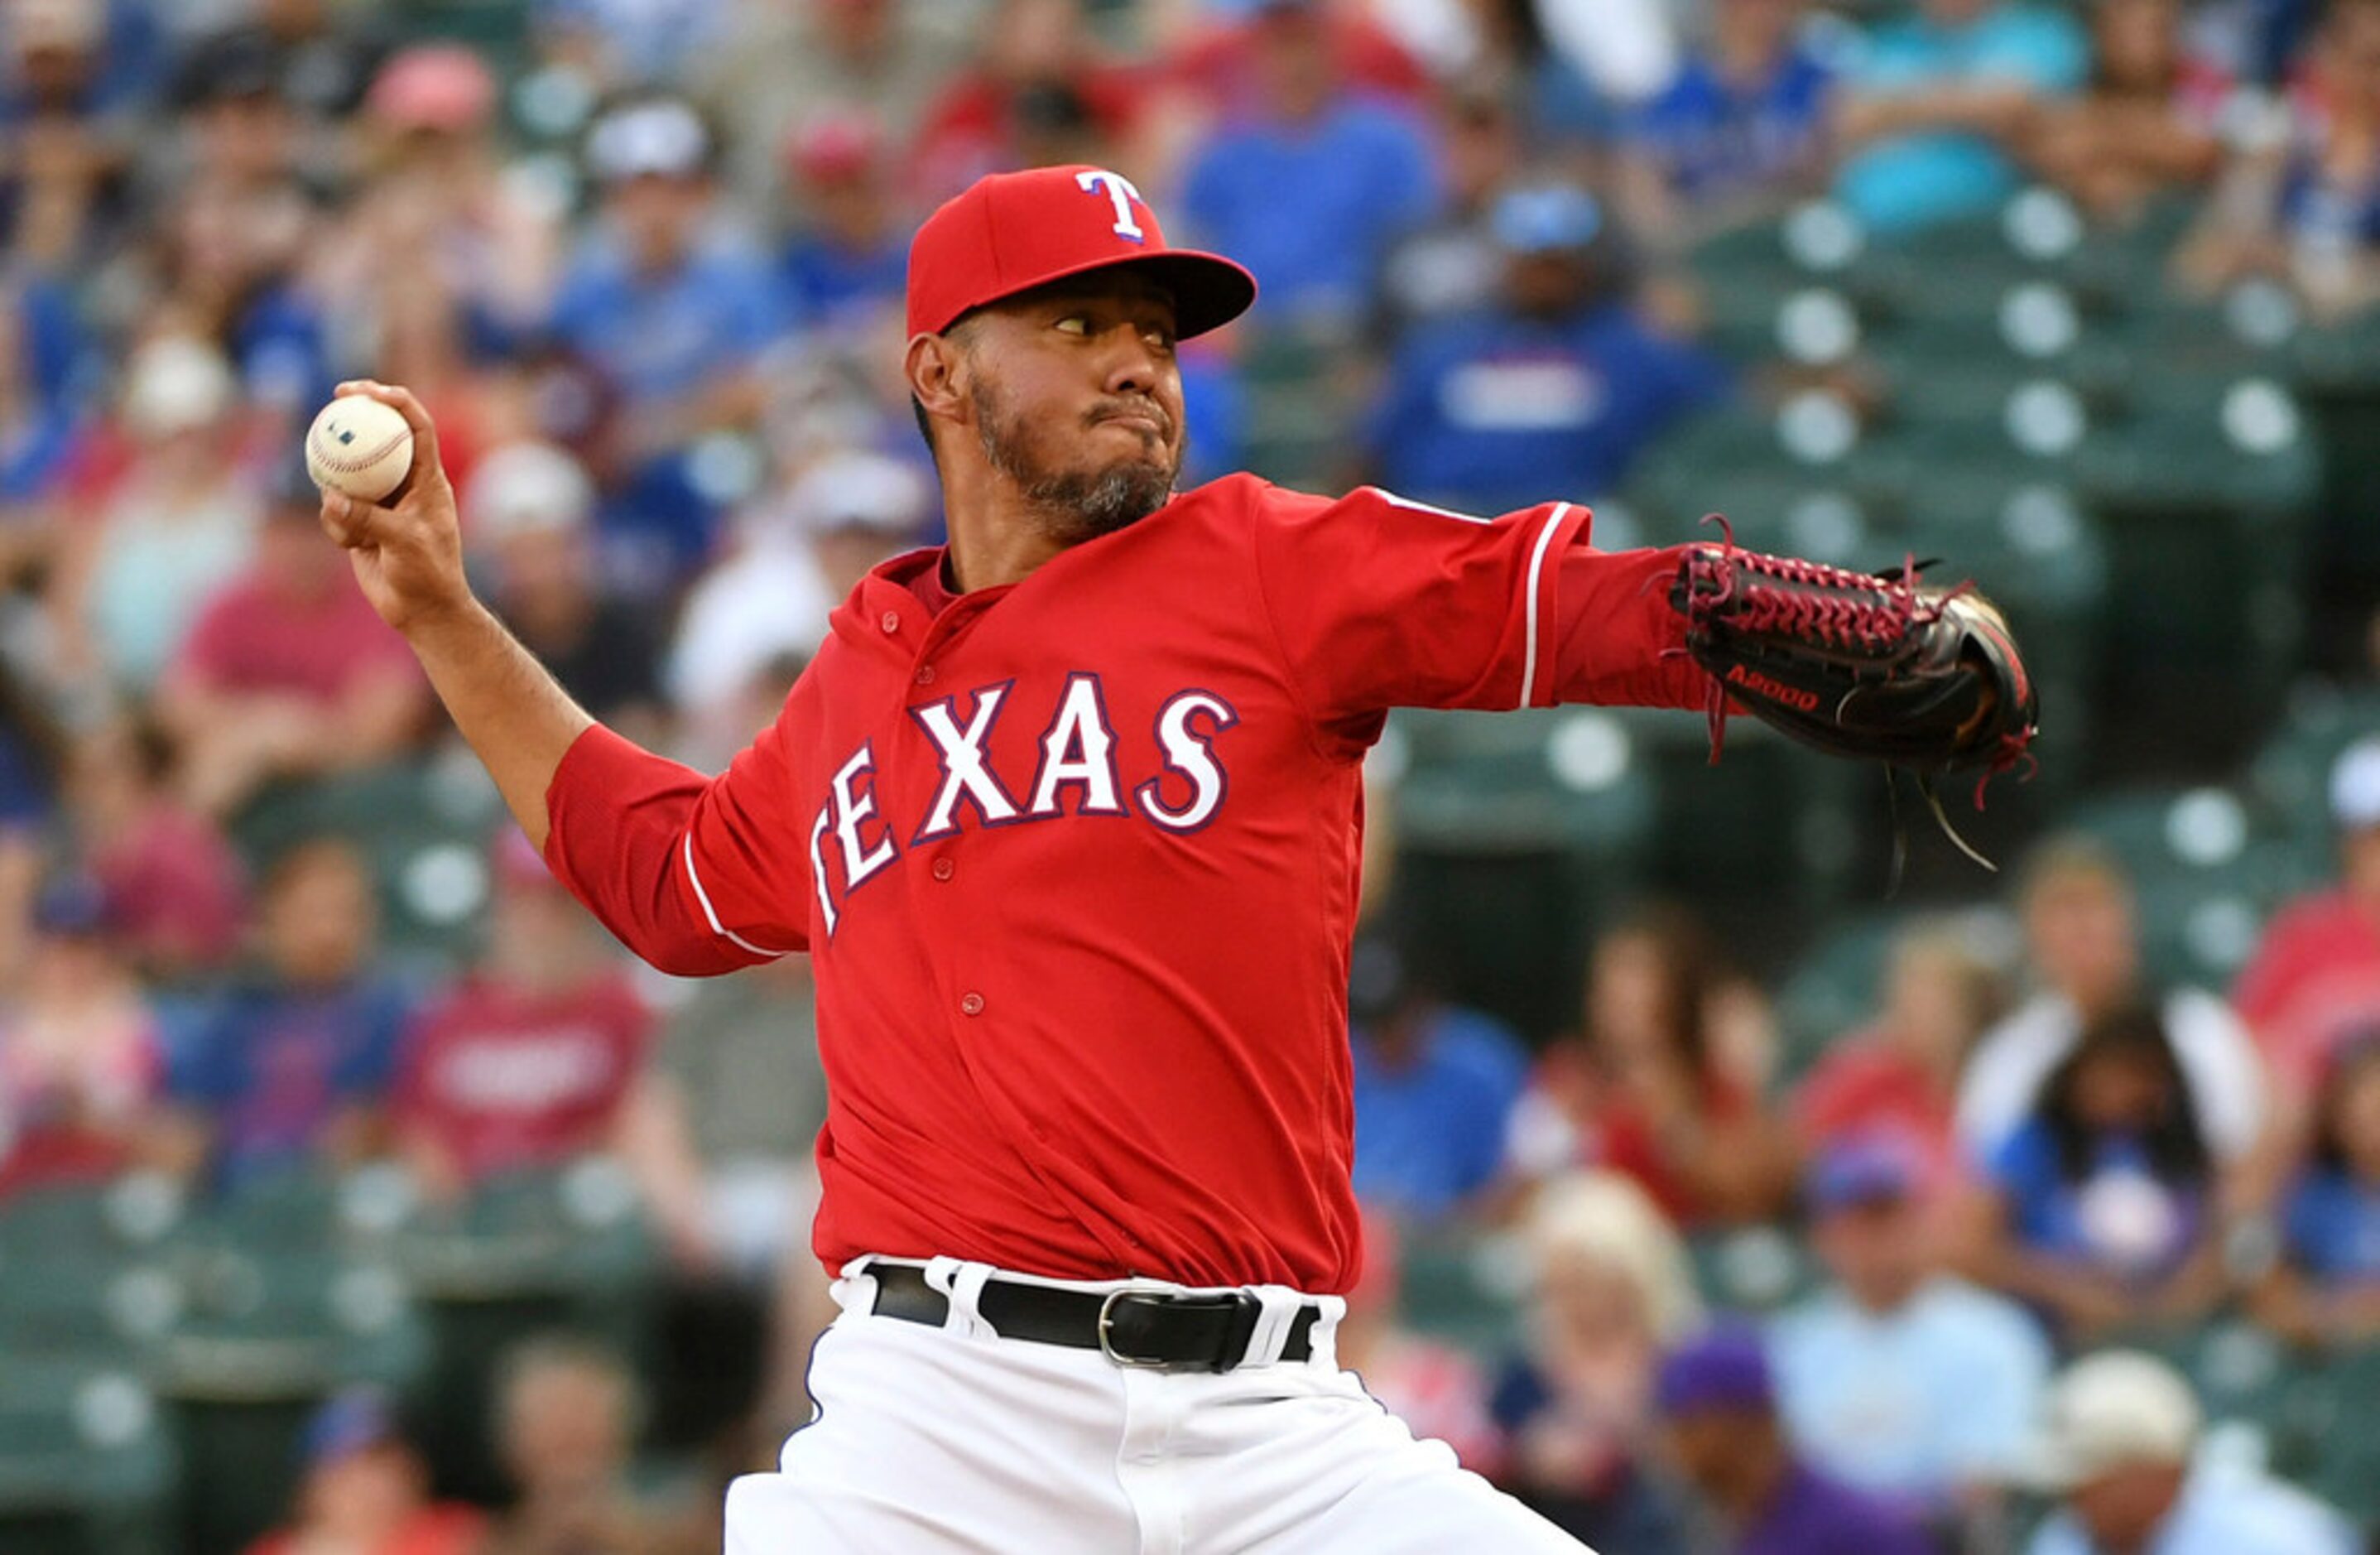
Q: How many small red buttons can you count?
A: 4